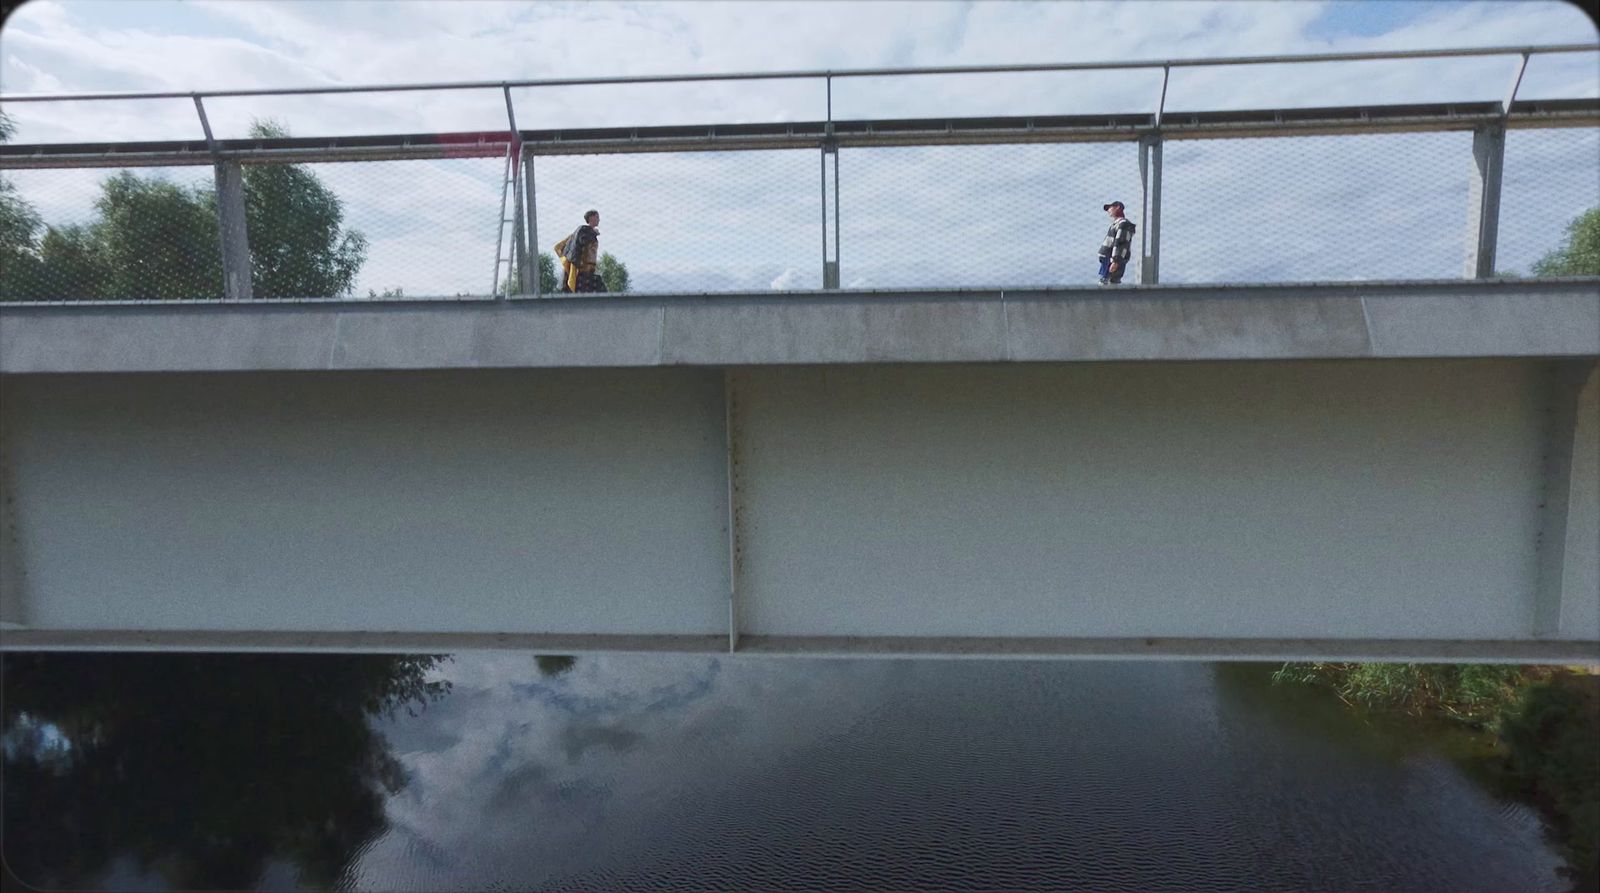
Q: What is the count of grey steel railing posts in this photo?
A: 5